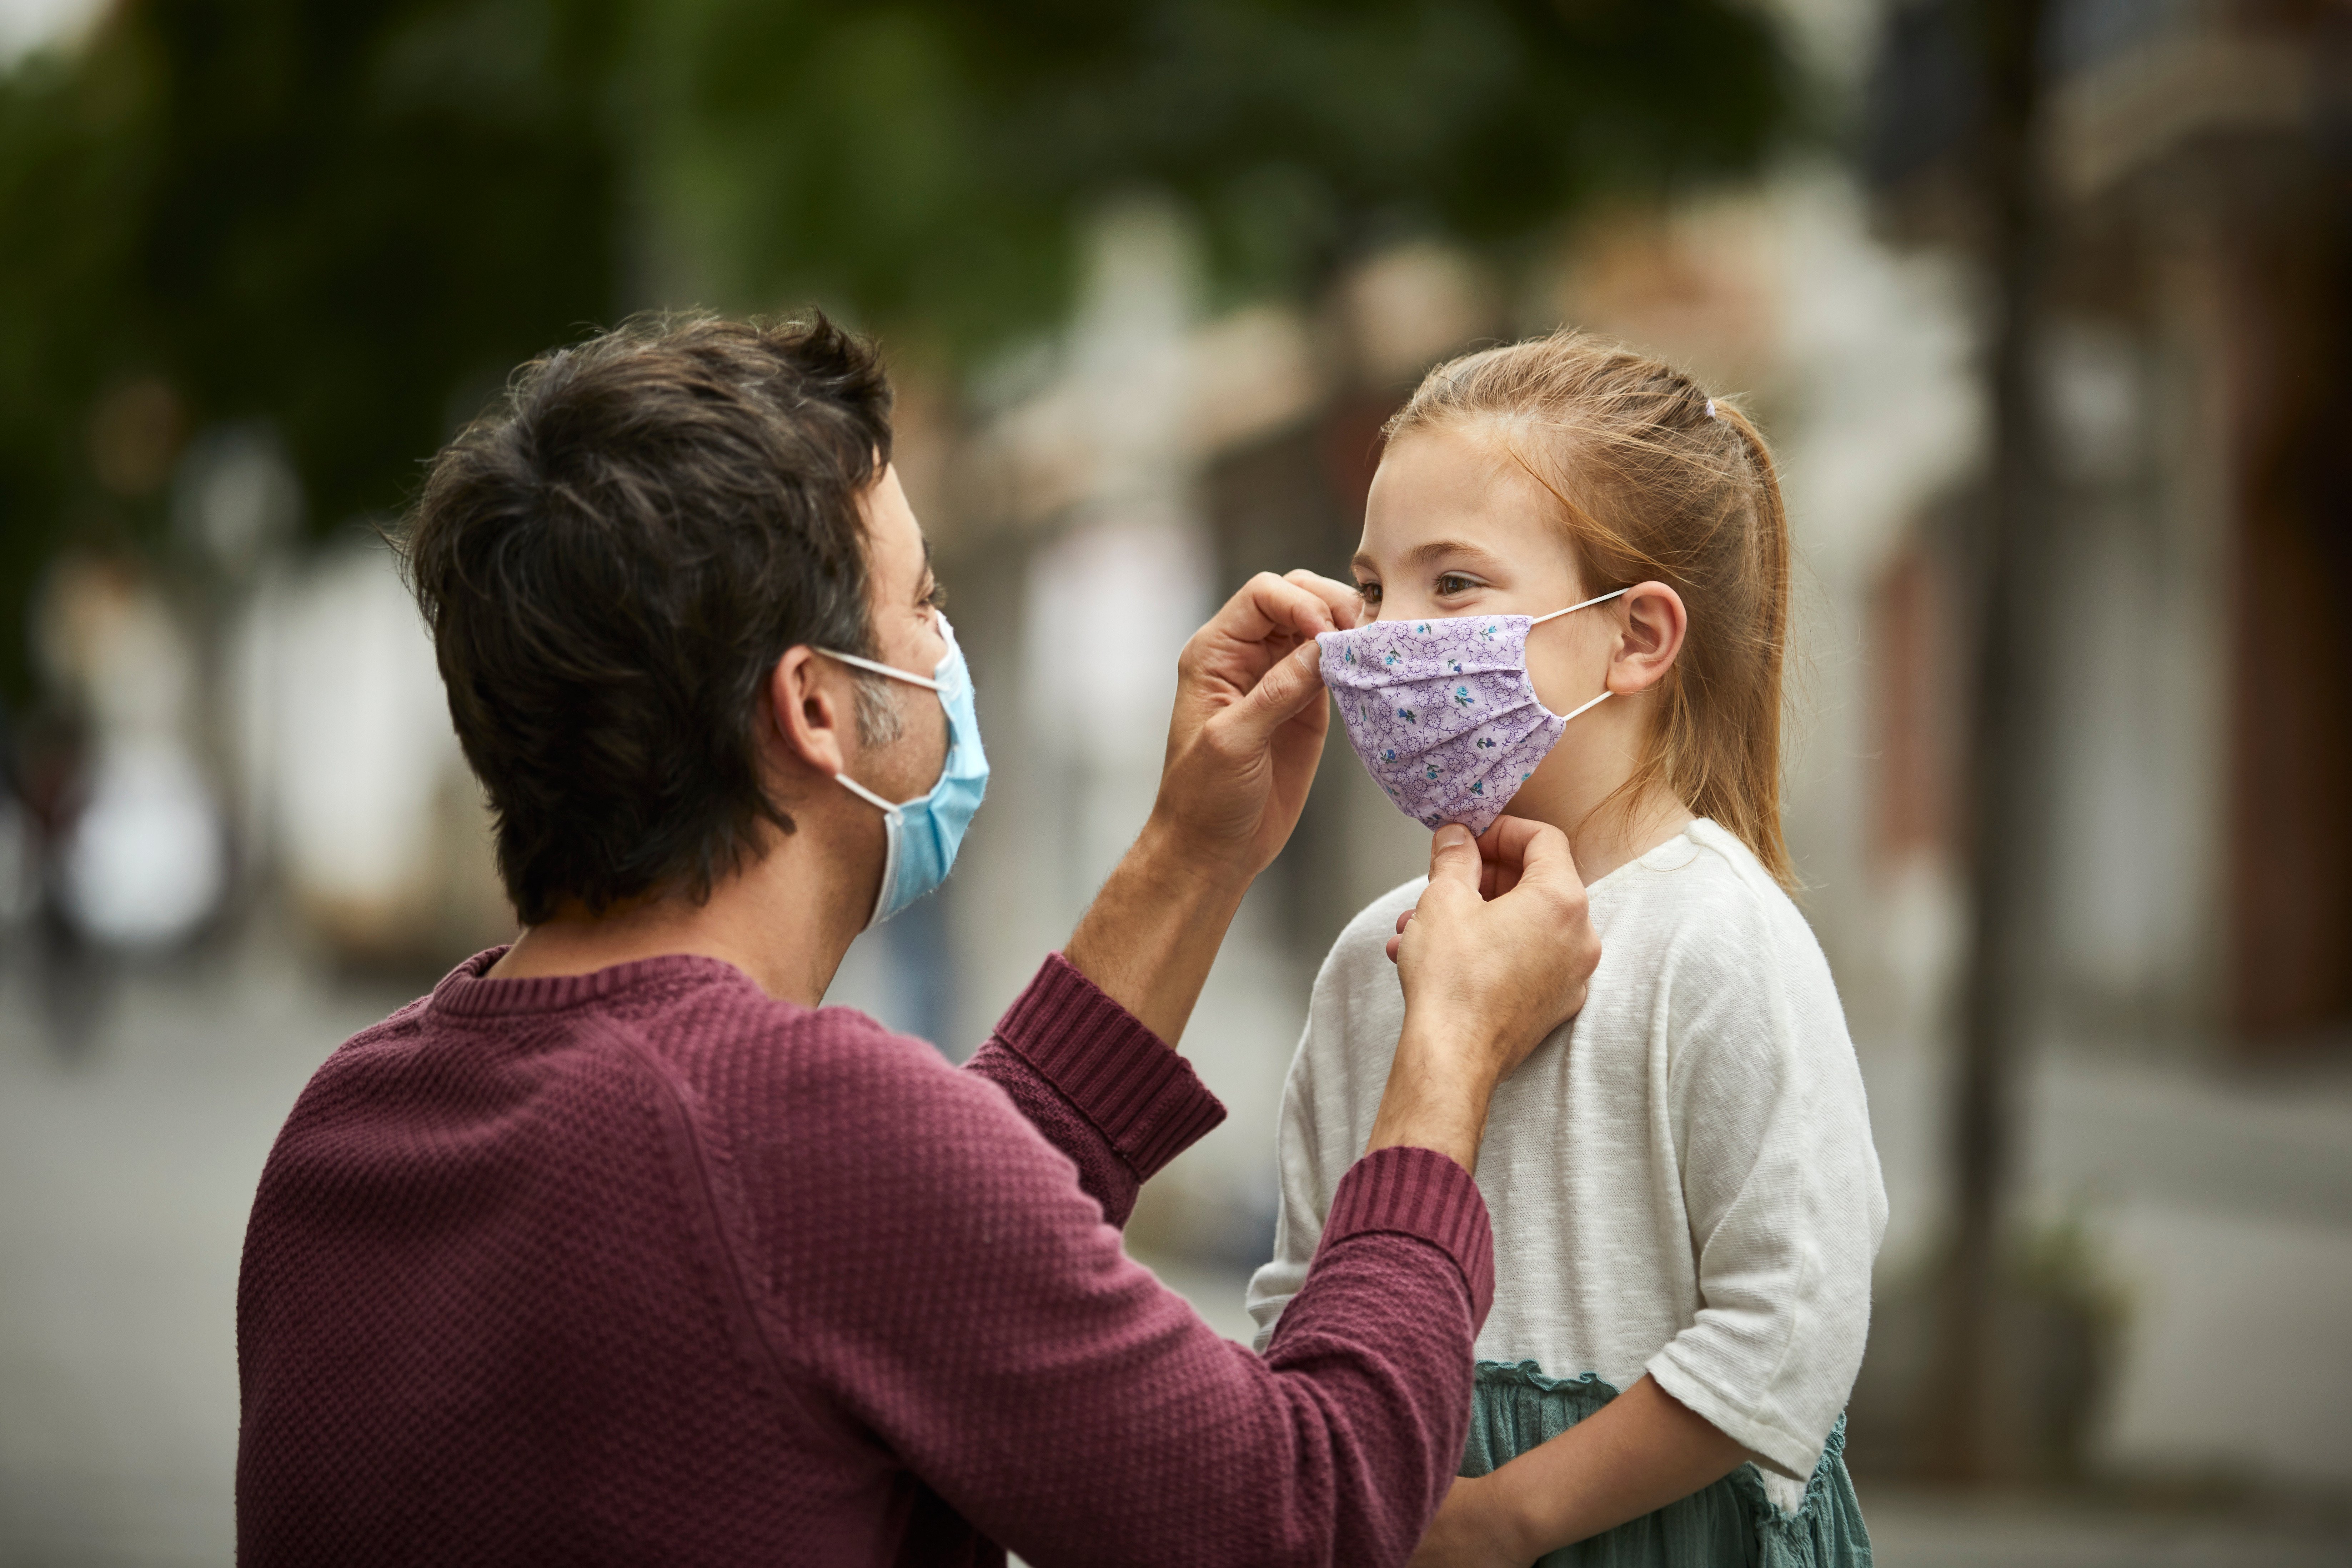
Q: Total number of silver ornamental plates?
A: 0